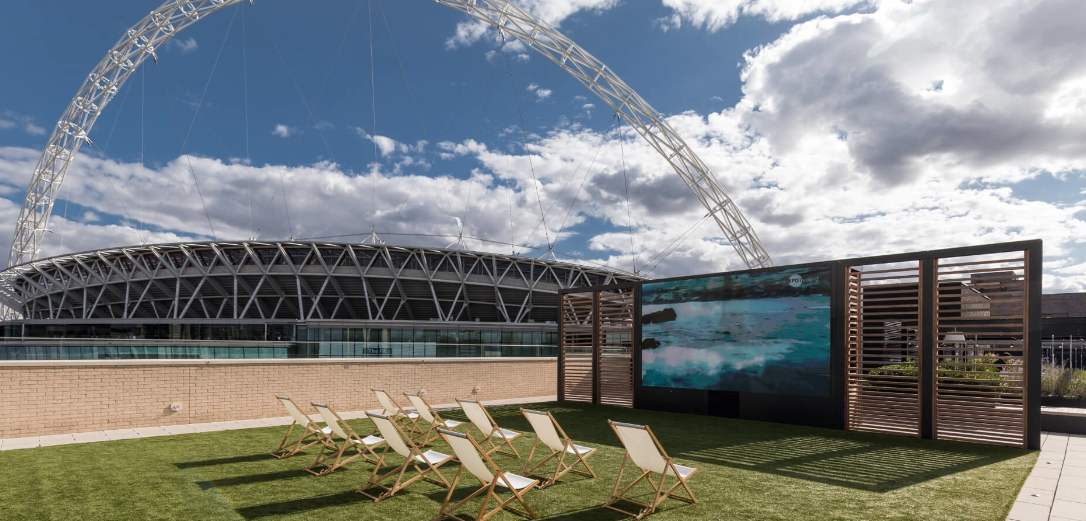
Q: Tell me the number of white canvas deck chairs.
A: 9